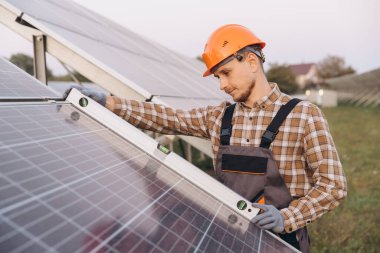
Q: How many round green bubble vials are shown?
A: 2